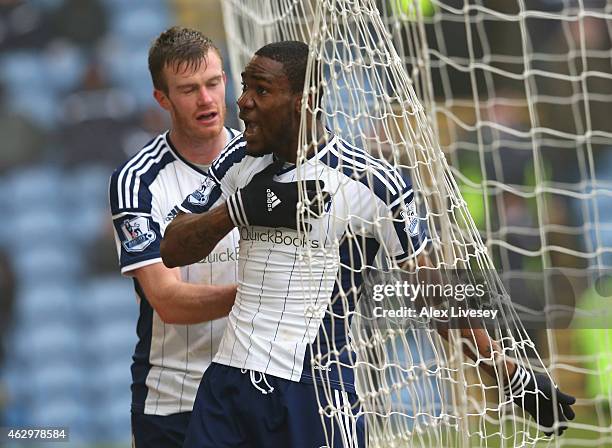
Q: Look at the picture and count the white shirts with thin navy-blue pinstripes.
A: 2